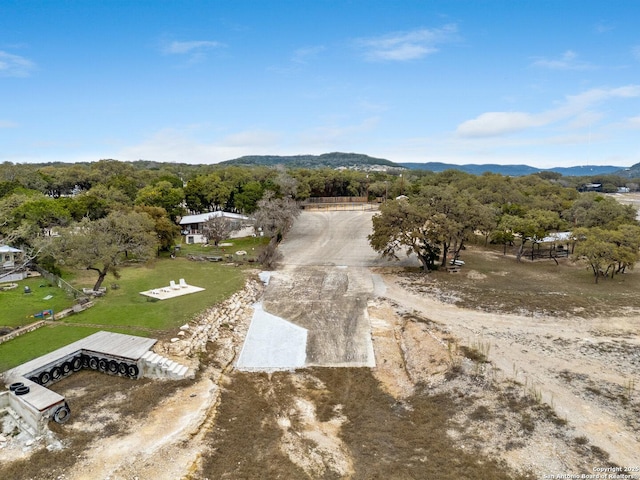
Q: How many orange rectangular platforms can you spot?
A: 0